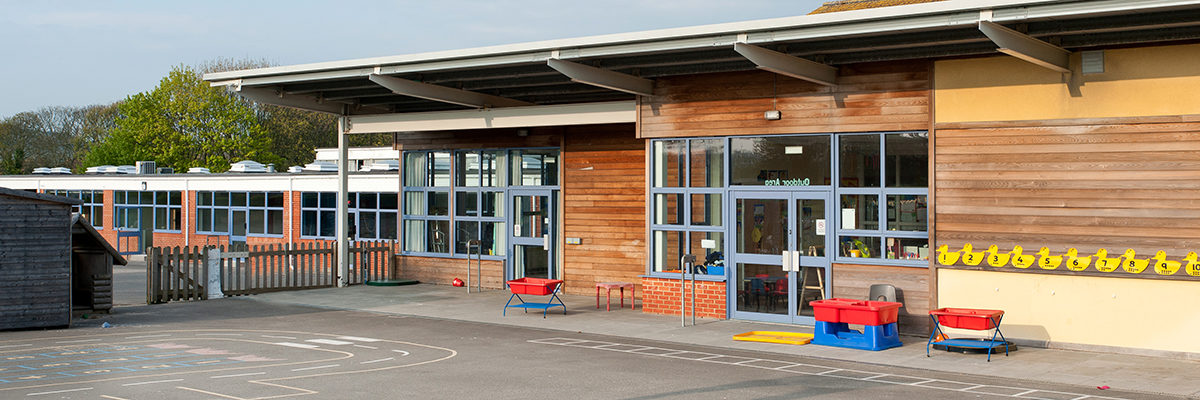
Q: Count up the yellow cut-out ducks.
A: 10